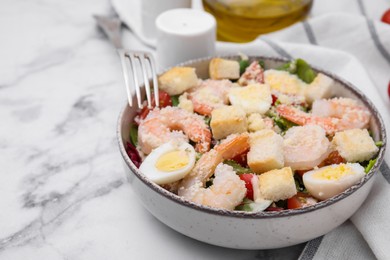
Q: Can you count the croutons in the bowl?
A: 7